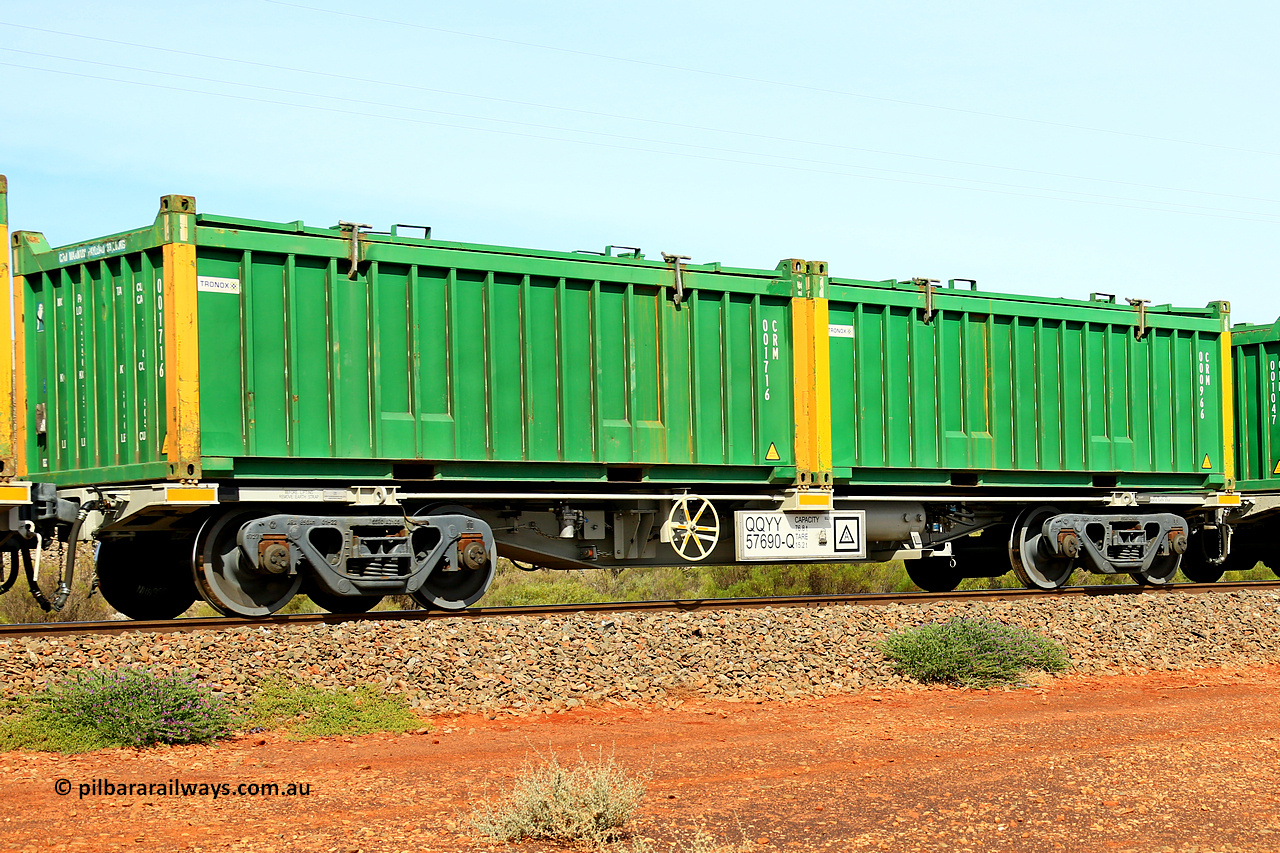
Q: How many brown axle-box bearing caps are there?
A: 4